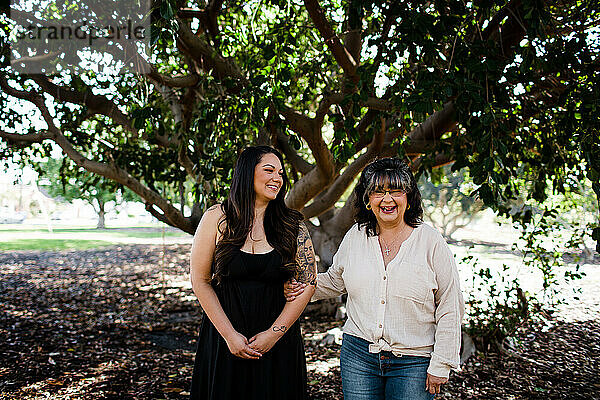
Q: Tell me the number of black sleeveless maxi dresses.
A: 1